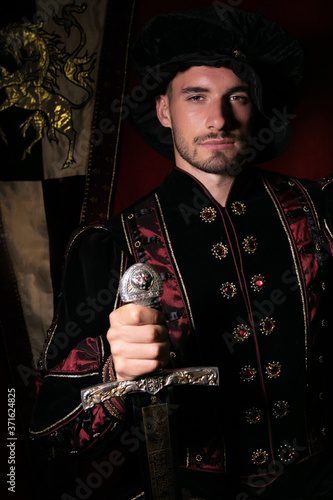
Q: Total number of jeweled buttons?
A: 14